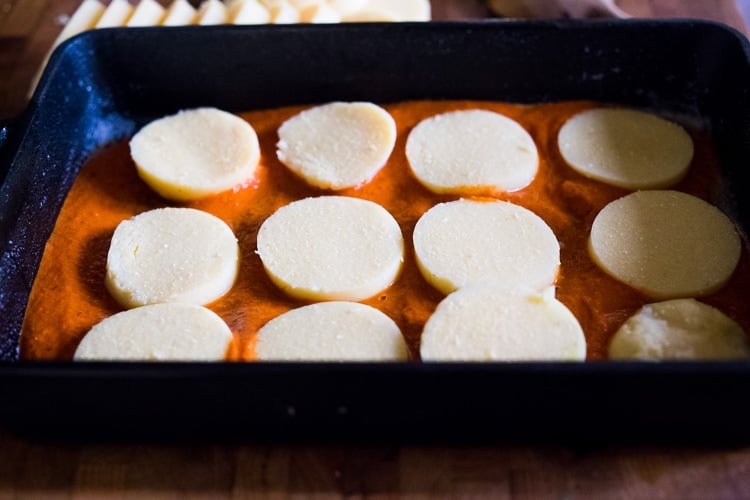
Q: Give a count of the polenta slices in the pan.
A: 12